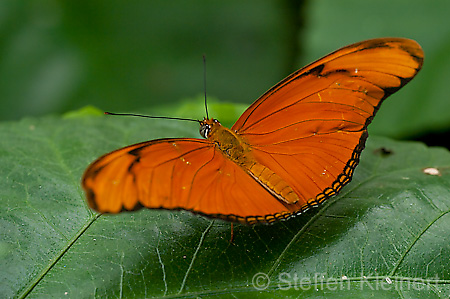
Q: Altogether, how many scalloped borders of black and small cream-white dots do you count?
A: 2